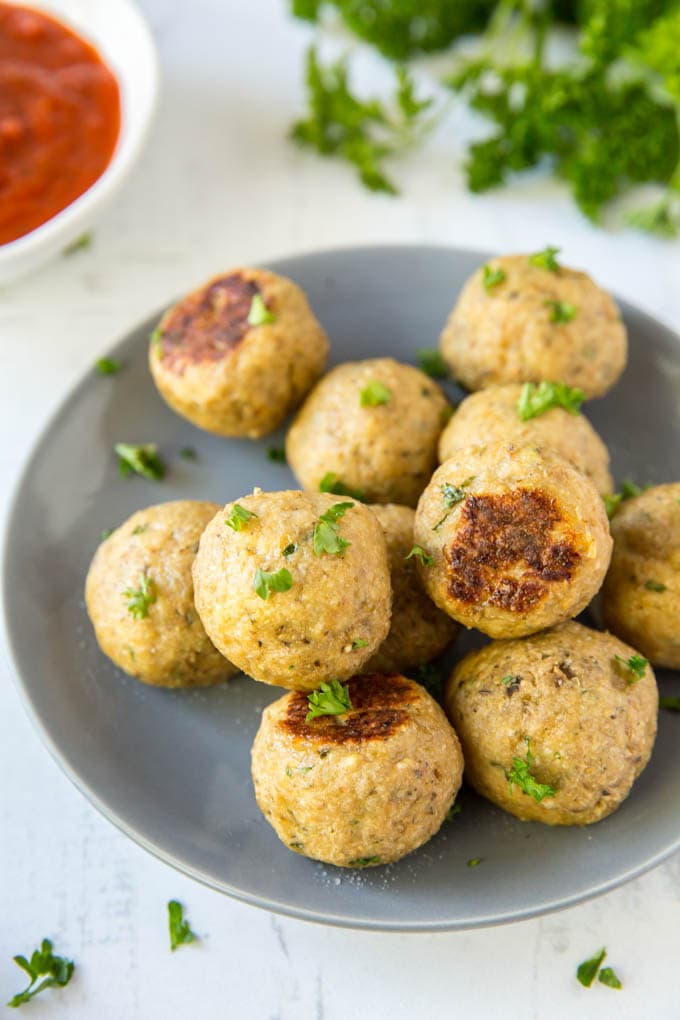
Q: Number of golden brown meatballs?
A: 11